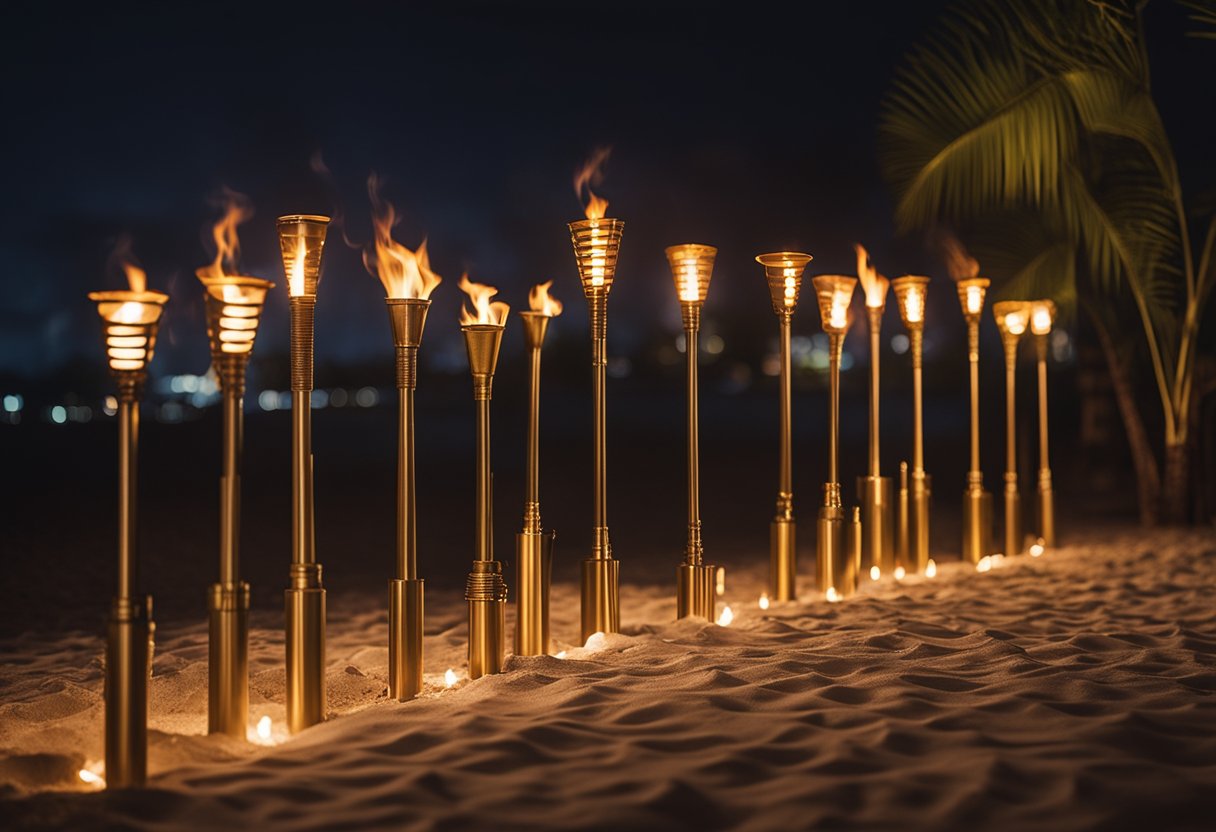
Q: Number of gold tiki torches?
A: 15